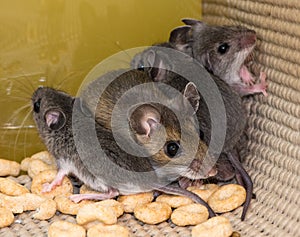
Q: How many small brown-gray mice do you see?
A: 4